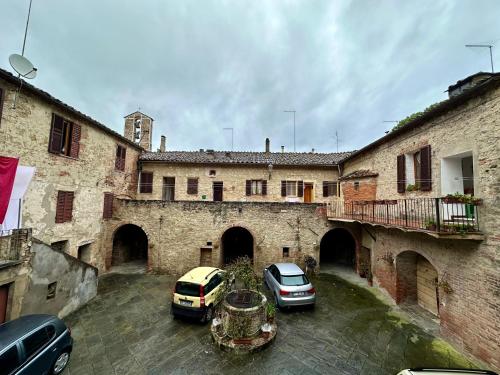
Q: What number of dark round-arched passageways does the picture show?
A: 3